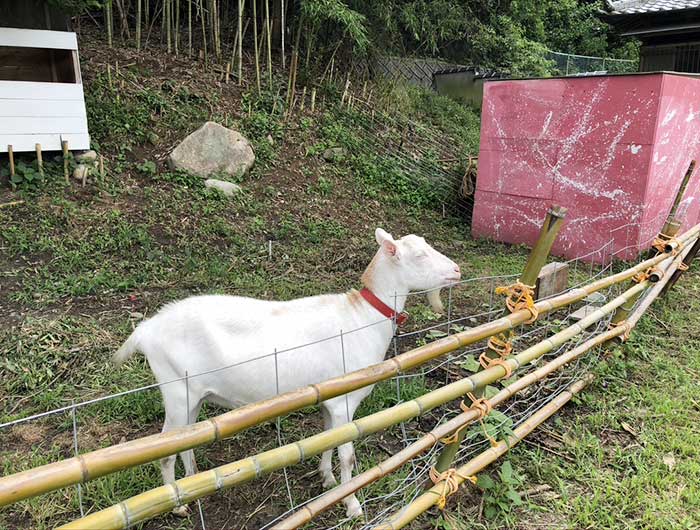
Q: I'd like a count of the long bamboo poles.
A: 4